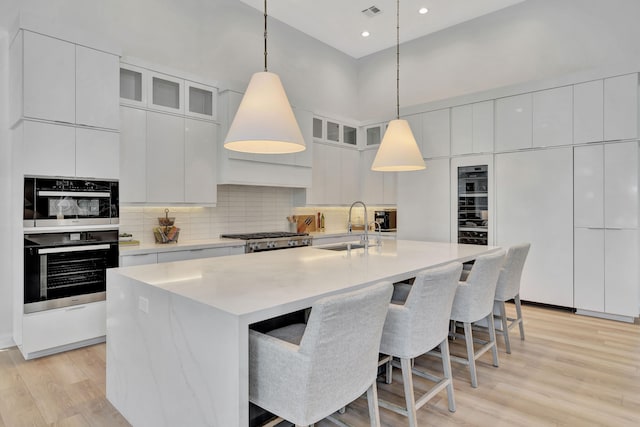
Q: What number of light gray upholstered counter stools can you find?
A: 4